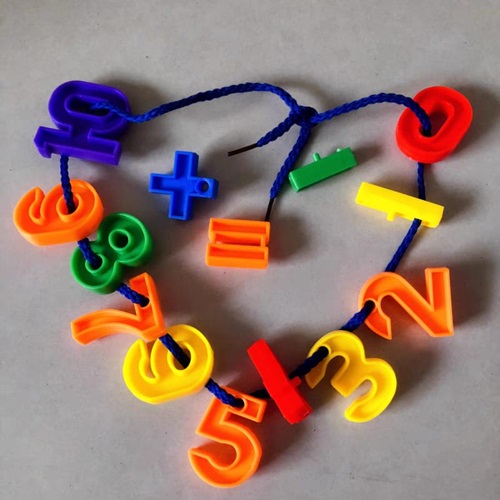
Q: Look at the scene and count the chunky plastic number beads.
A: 11